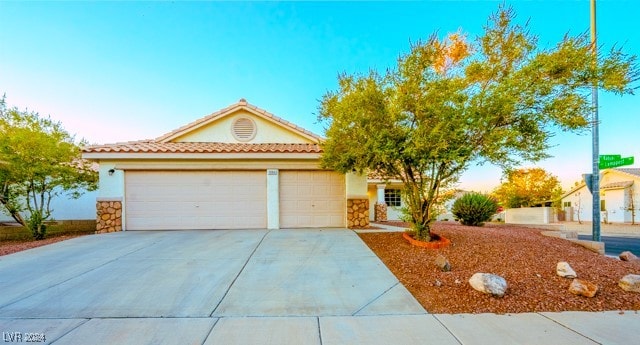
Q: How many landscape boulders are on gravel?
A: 6